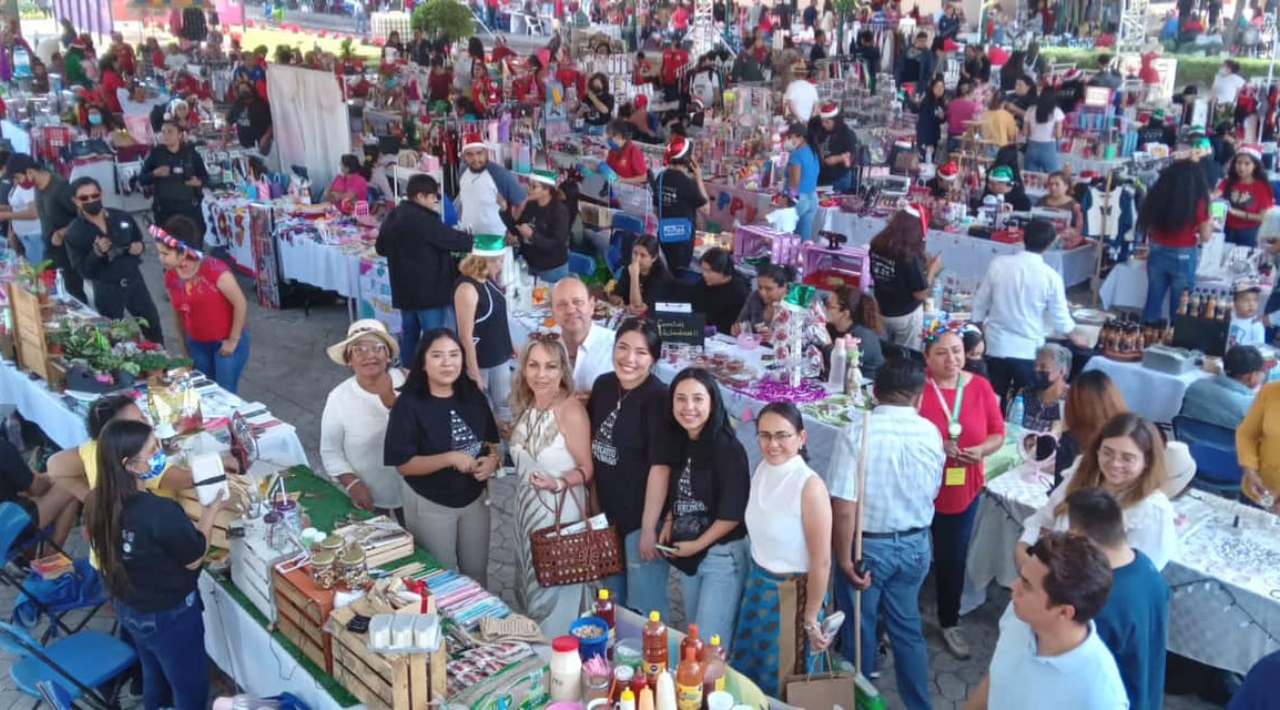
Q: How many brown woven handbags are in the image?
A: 1